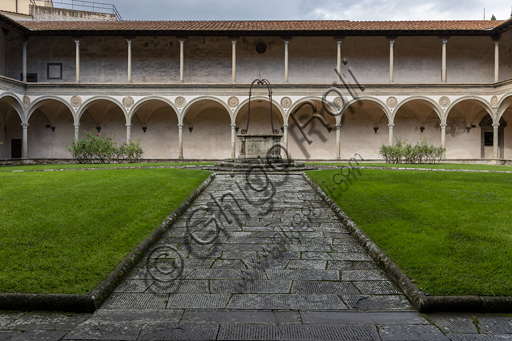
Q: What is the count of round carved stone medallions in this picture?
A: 10